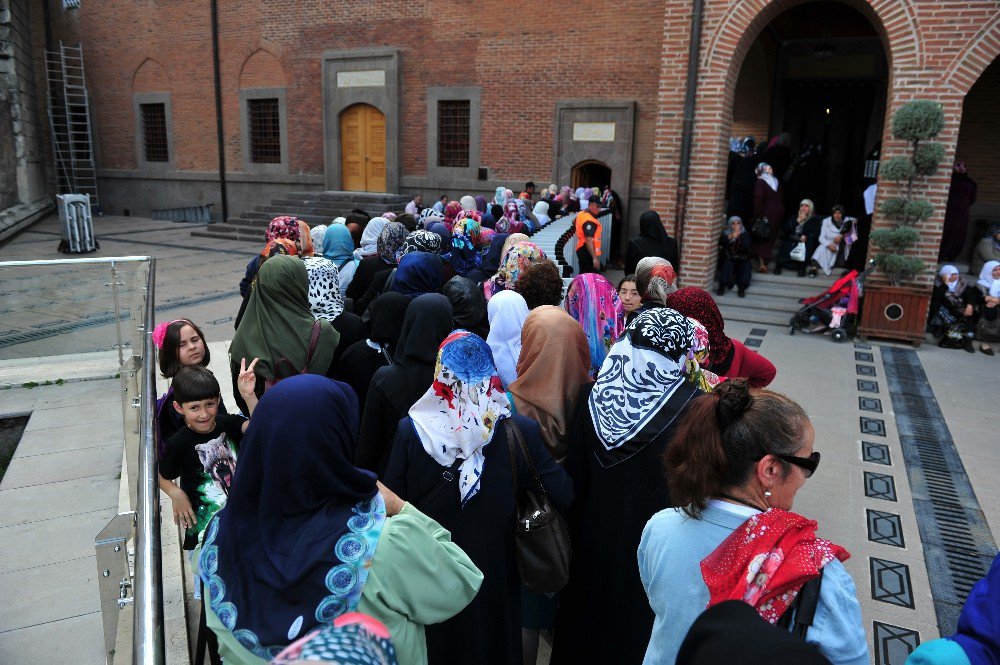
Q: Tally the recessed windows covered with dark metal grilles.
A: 3